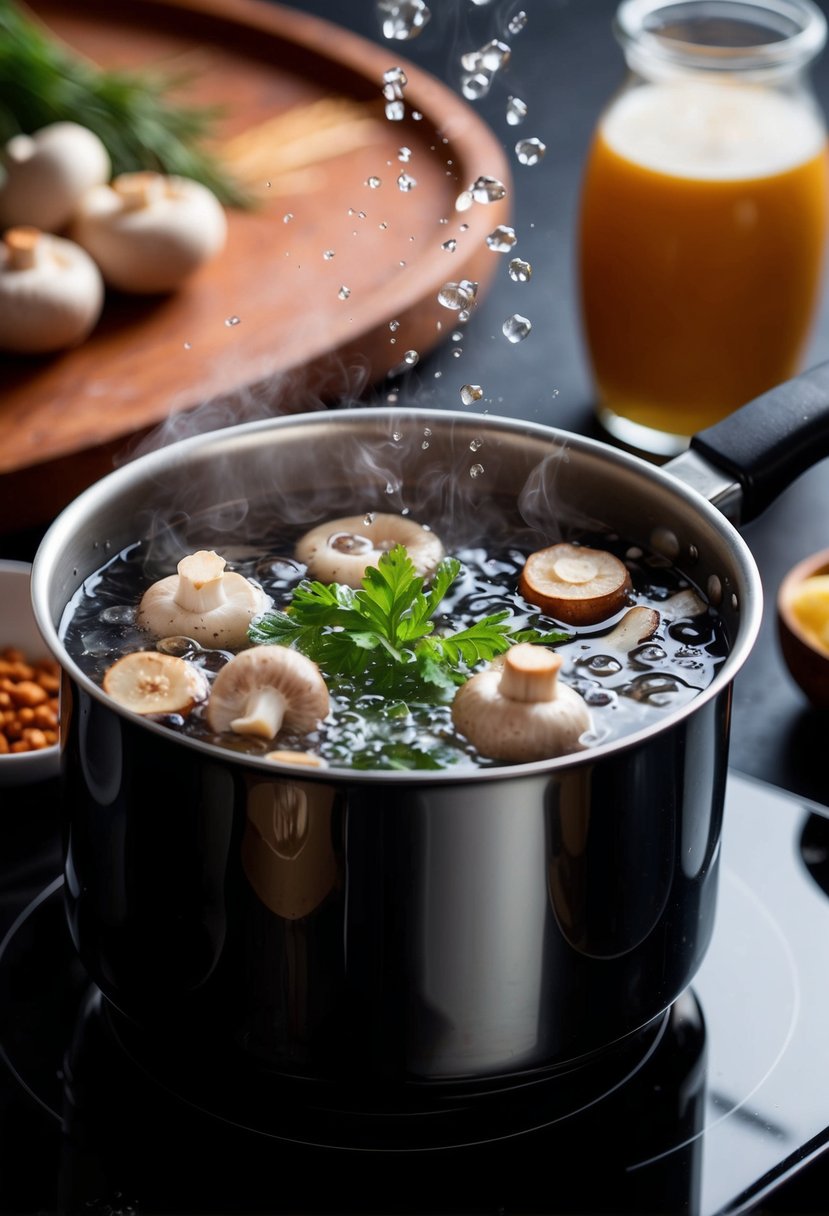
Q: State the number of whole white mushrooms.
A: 6